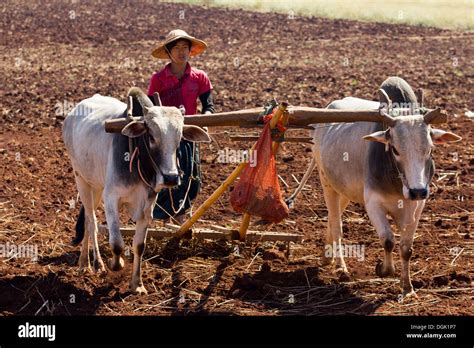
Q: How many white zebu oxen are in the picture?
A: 2